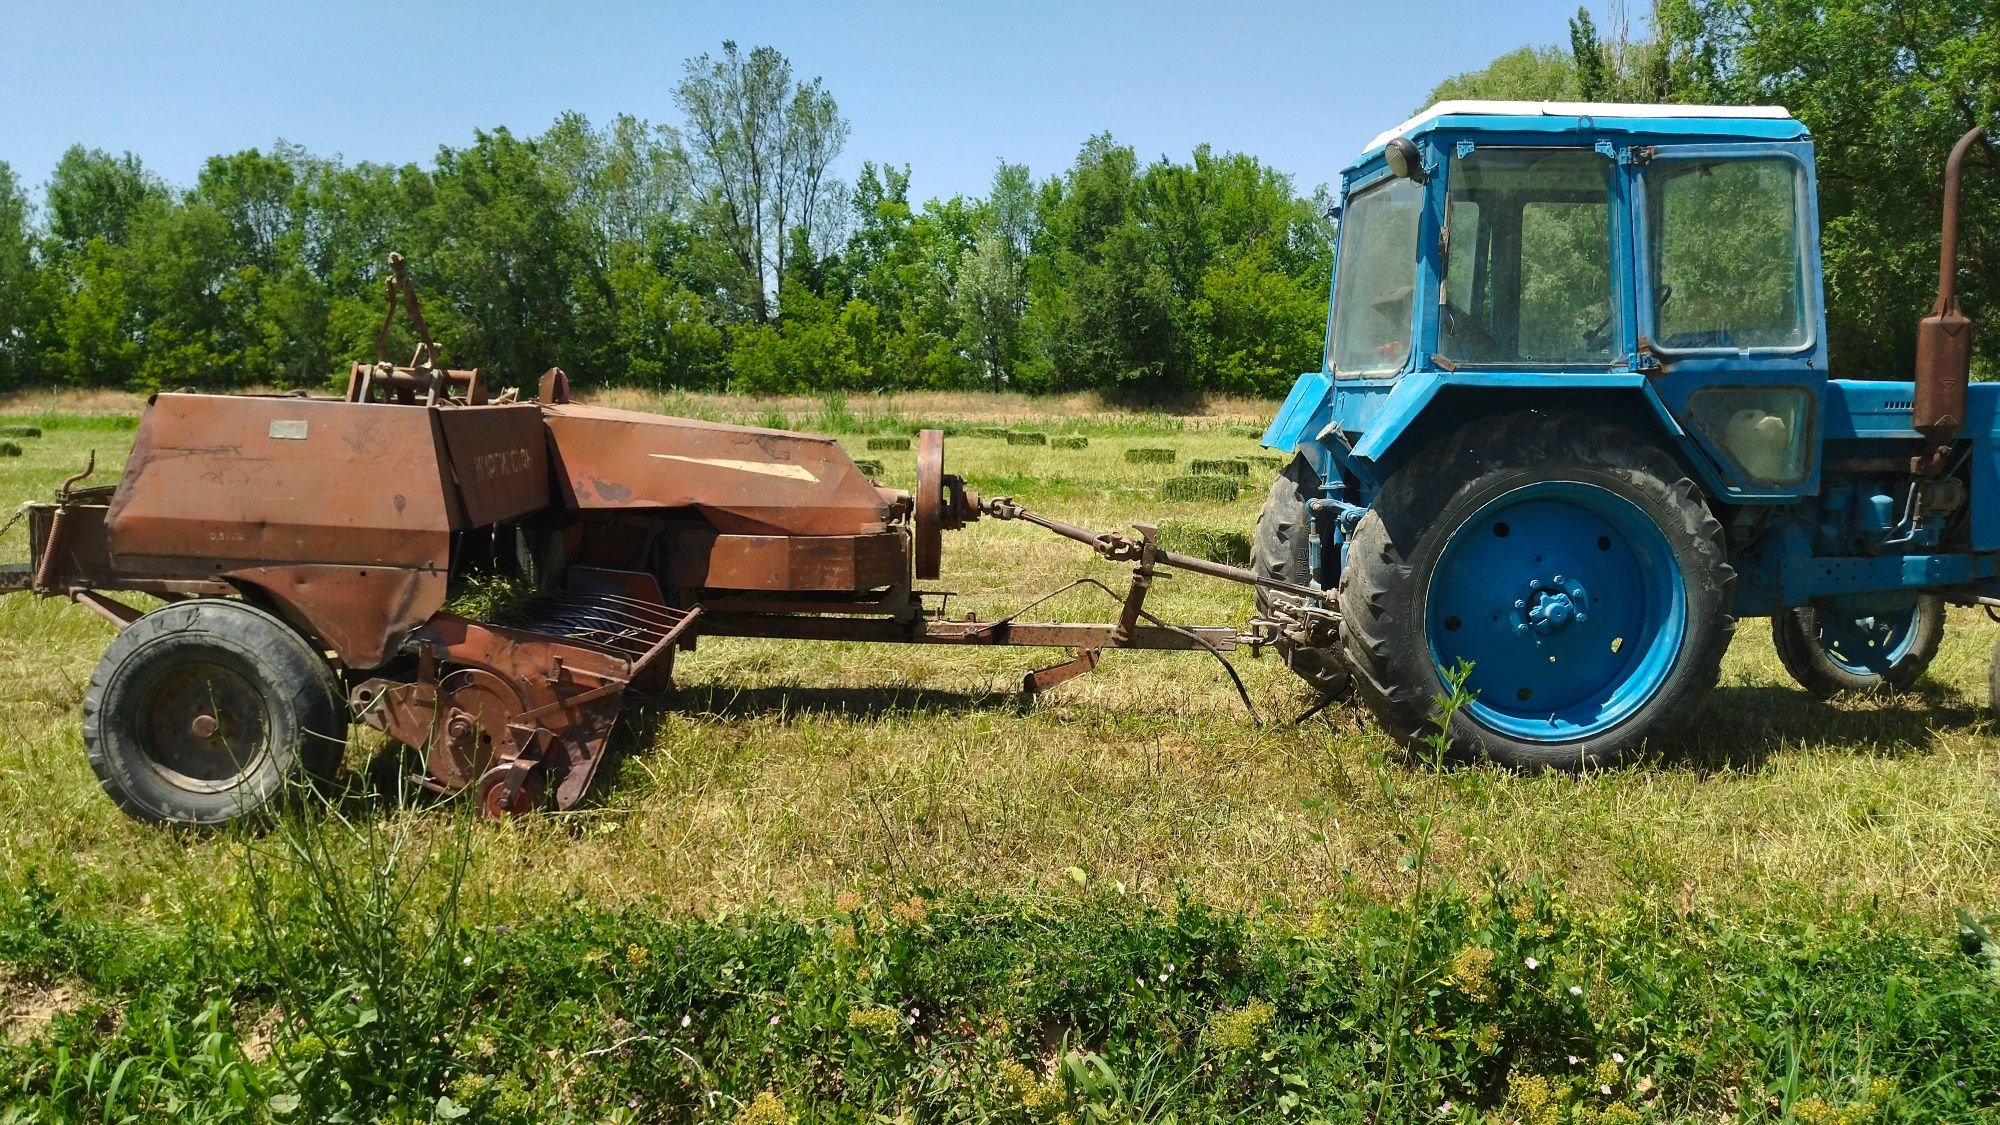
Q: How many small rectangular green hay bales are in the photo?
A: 13